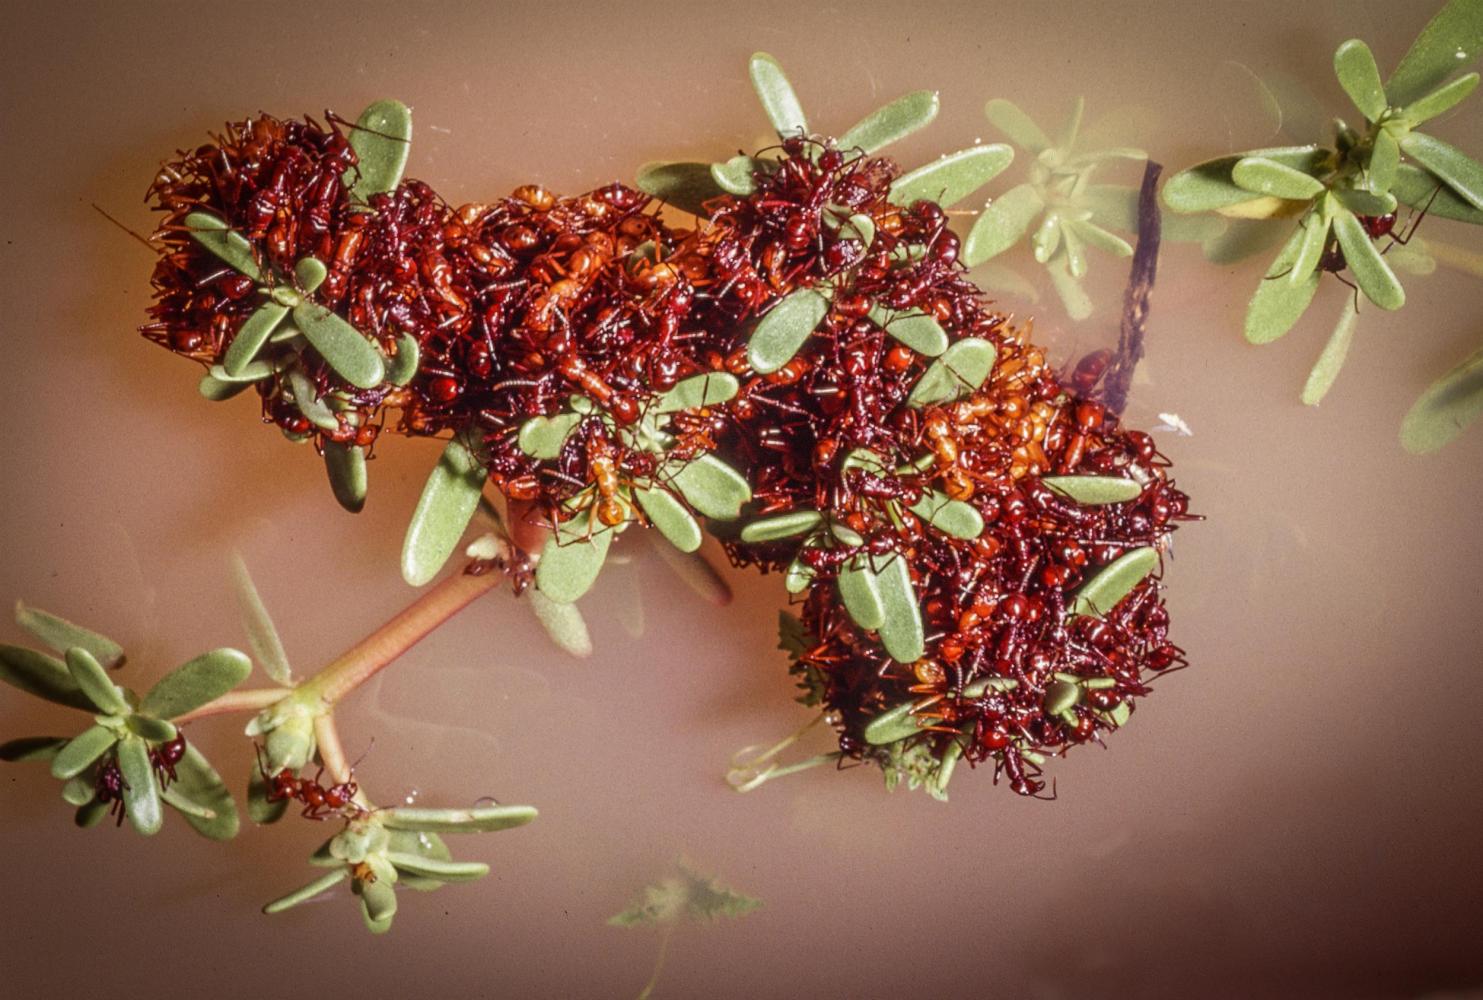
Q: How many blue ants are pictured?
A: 0